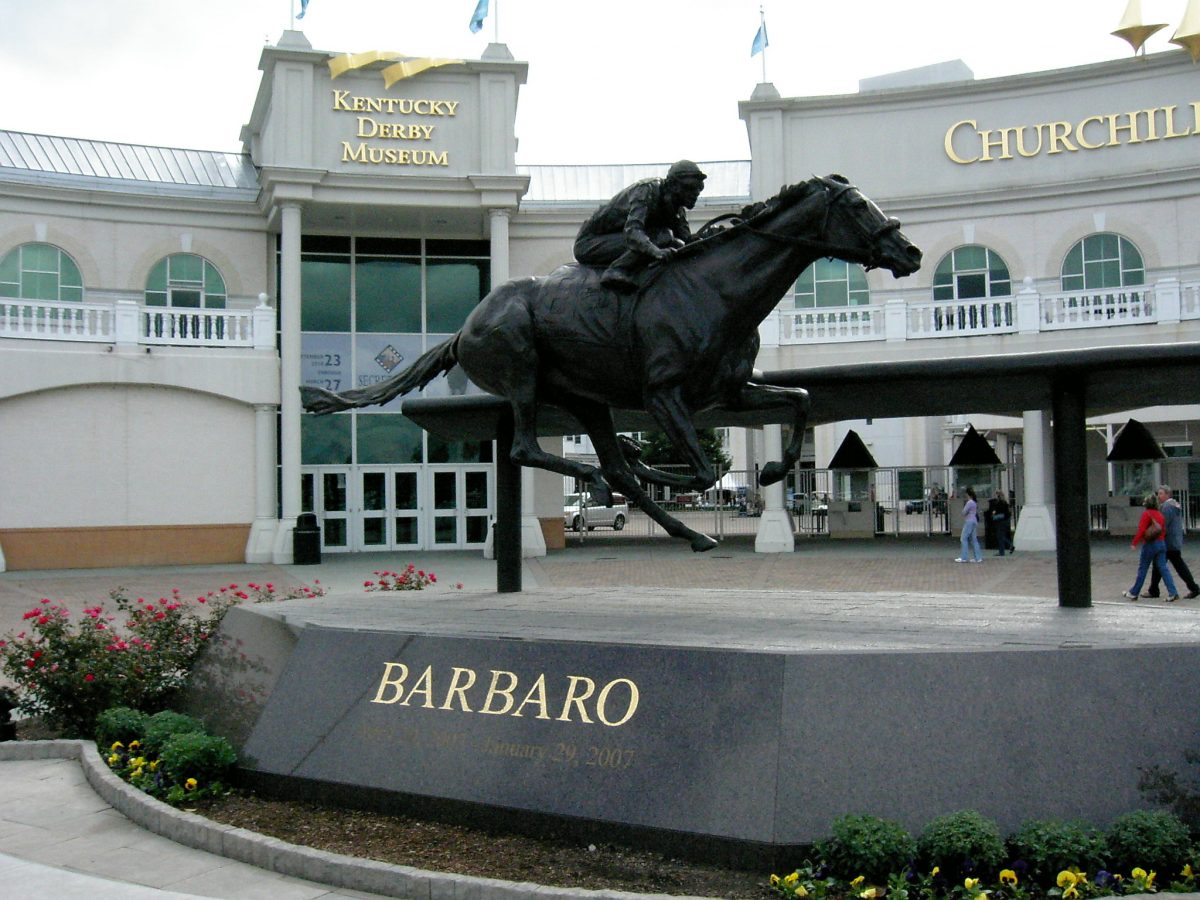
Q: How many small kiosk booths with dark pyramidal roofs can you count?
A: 3